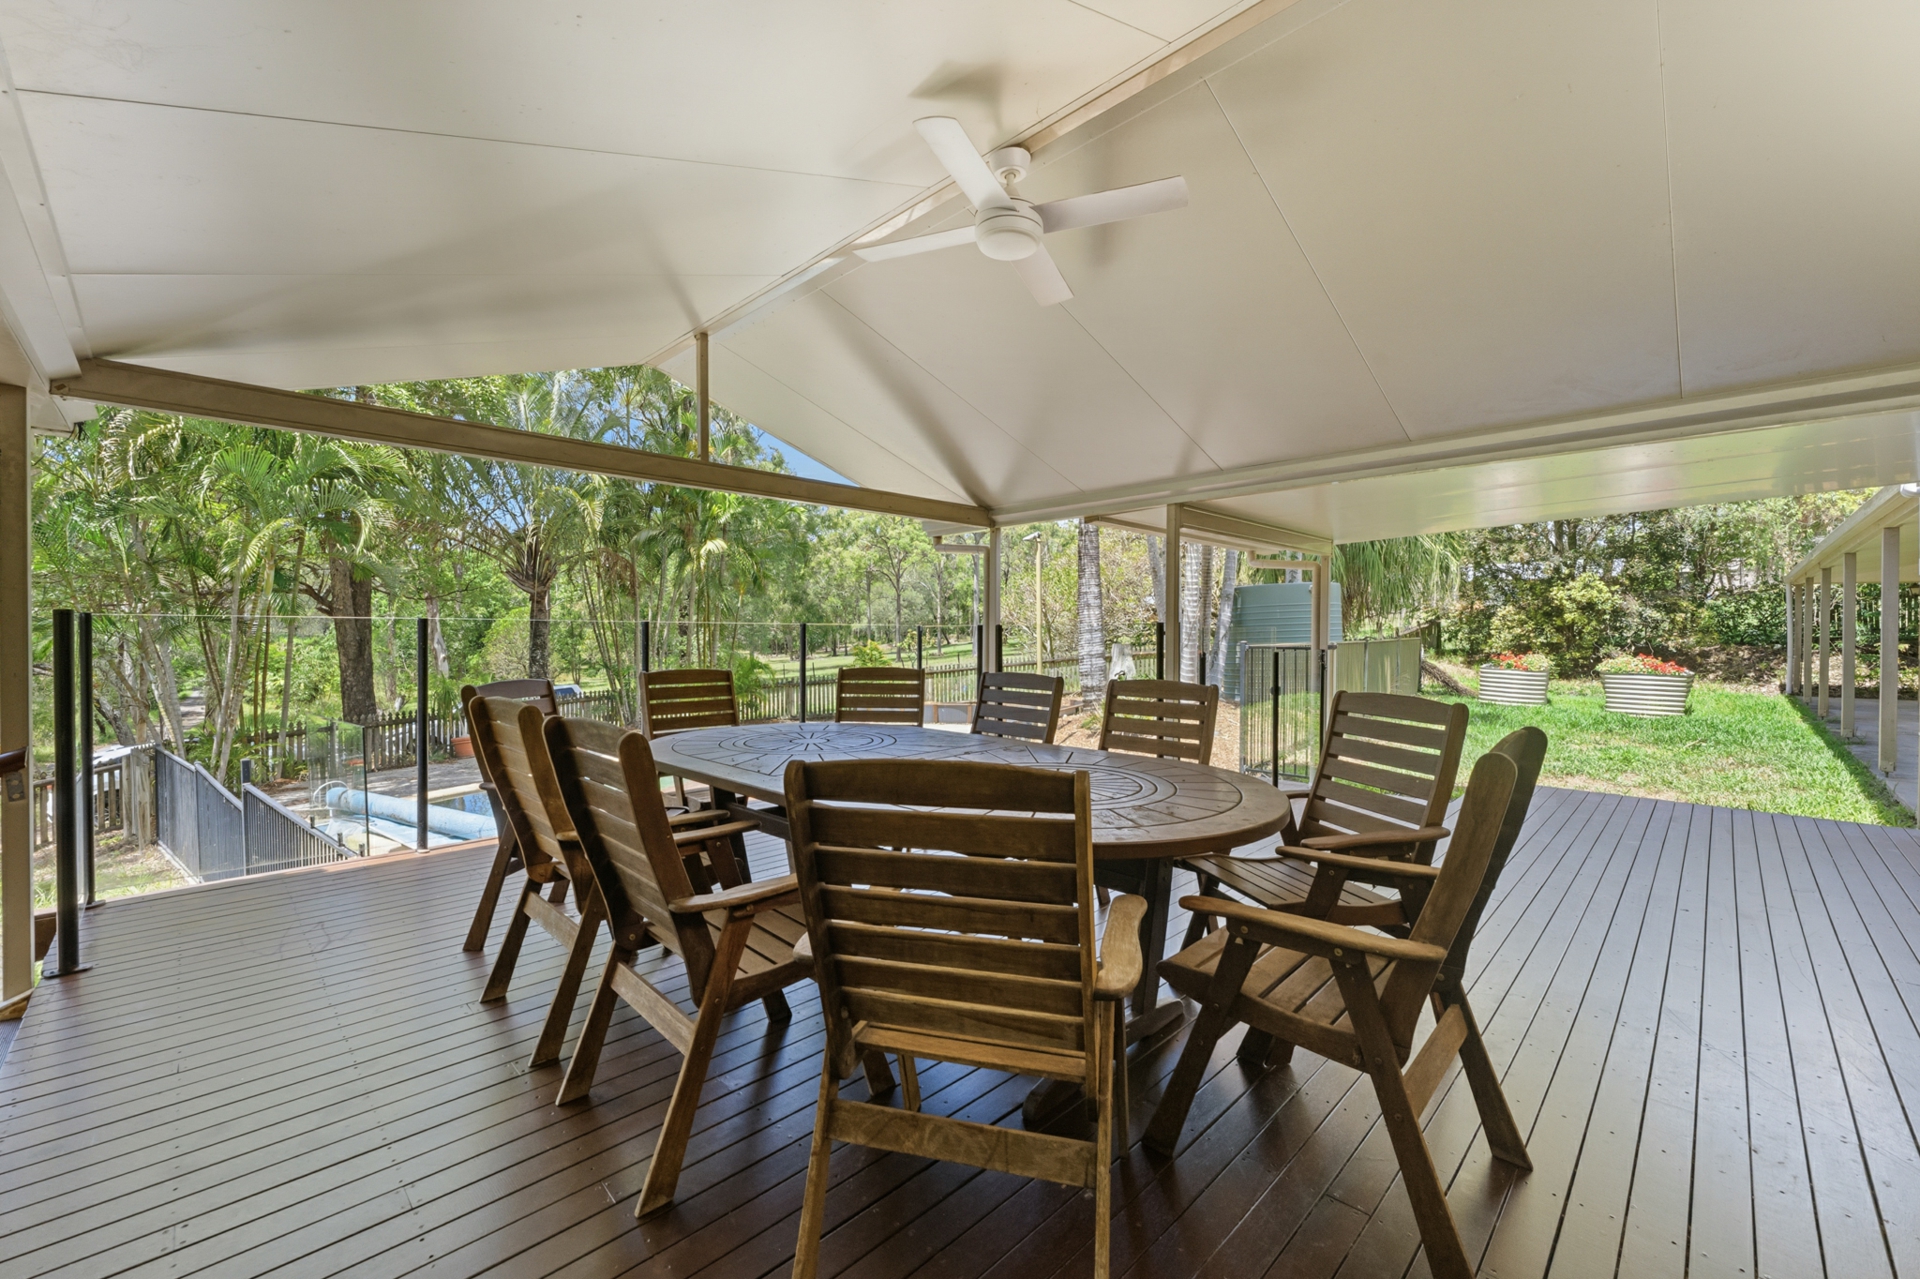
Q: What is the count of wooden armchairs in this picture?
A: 10